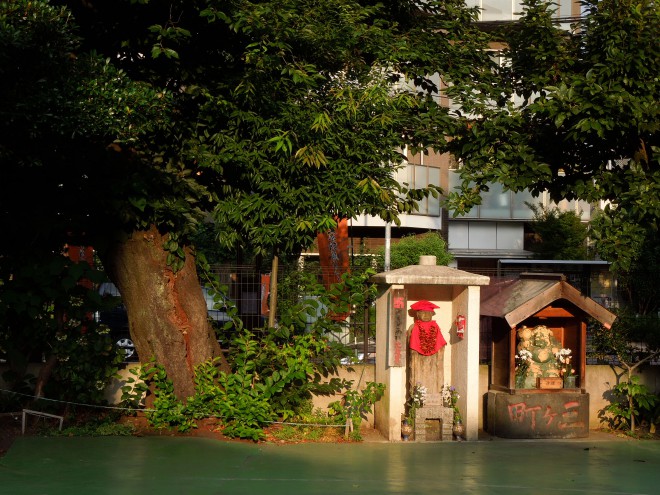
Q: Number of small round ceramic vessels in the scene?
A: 2